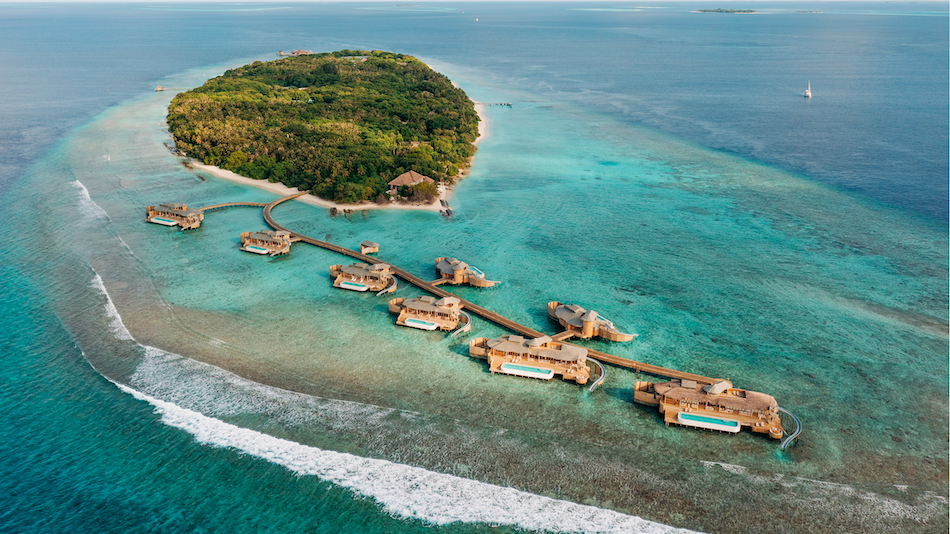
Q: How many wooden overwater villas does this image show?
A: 8